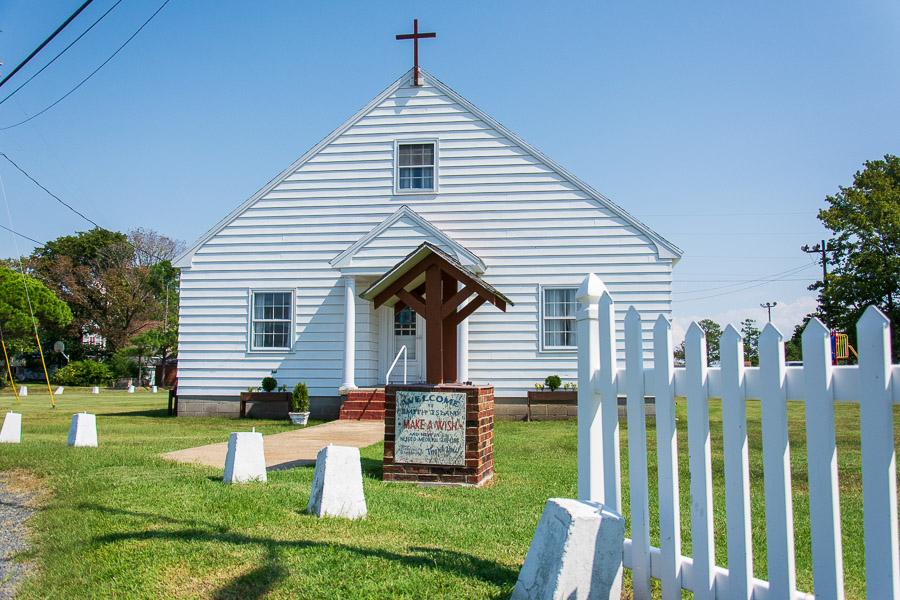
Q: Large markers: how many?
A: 5